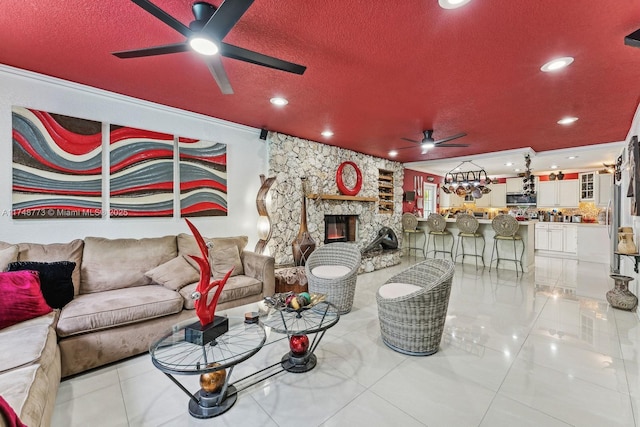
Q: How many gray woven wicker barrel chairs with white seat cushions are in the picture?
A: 2